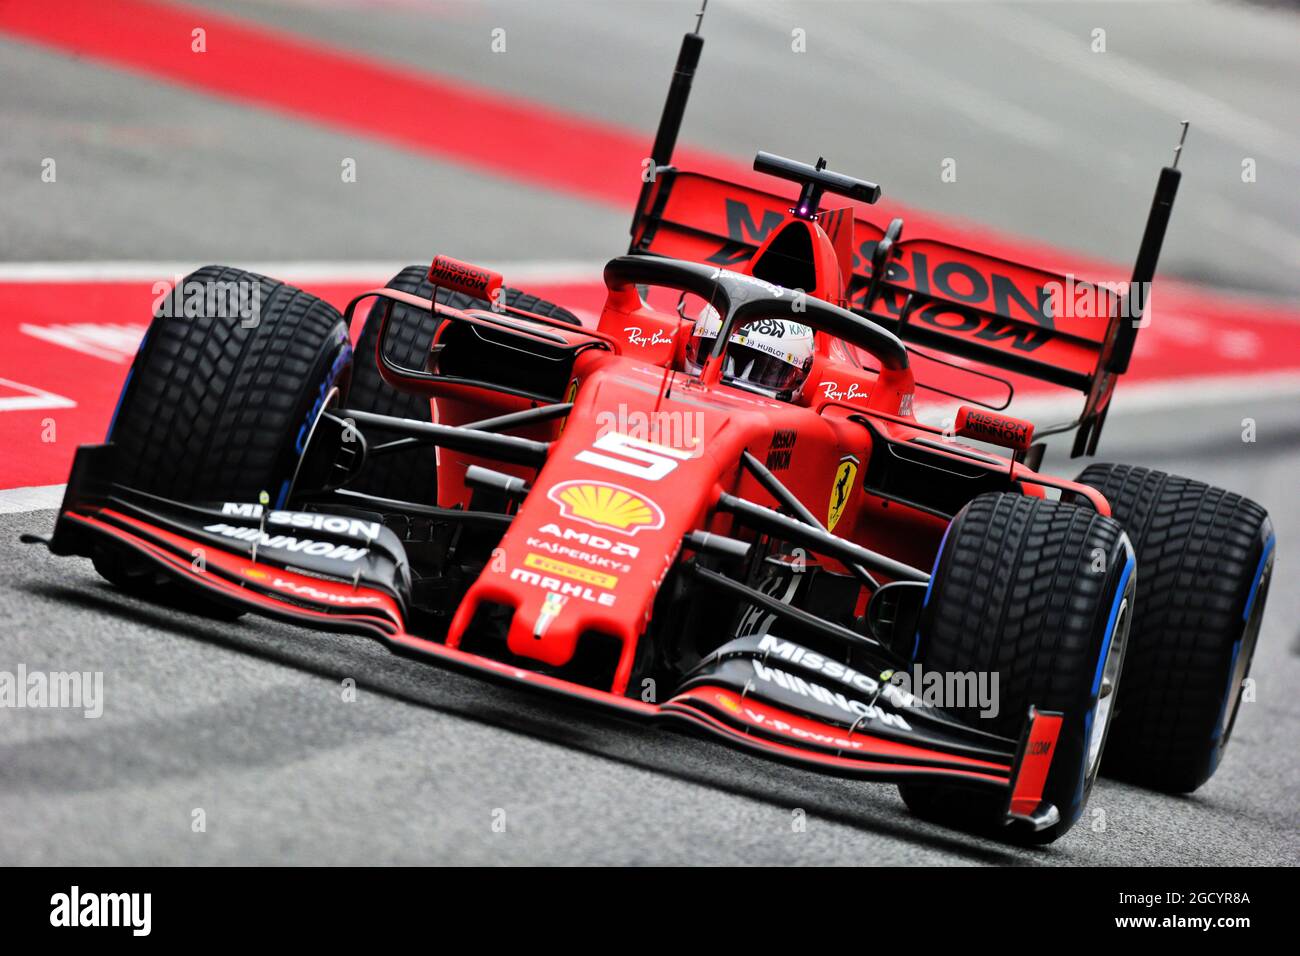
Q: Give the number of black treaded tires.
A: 4